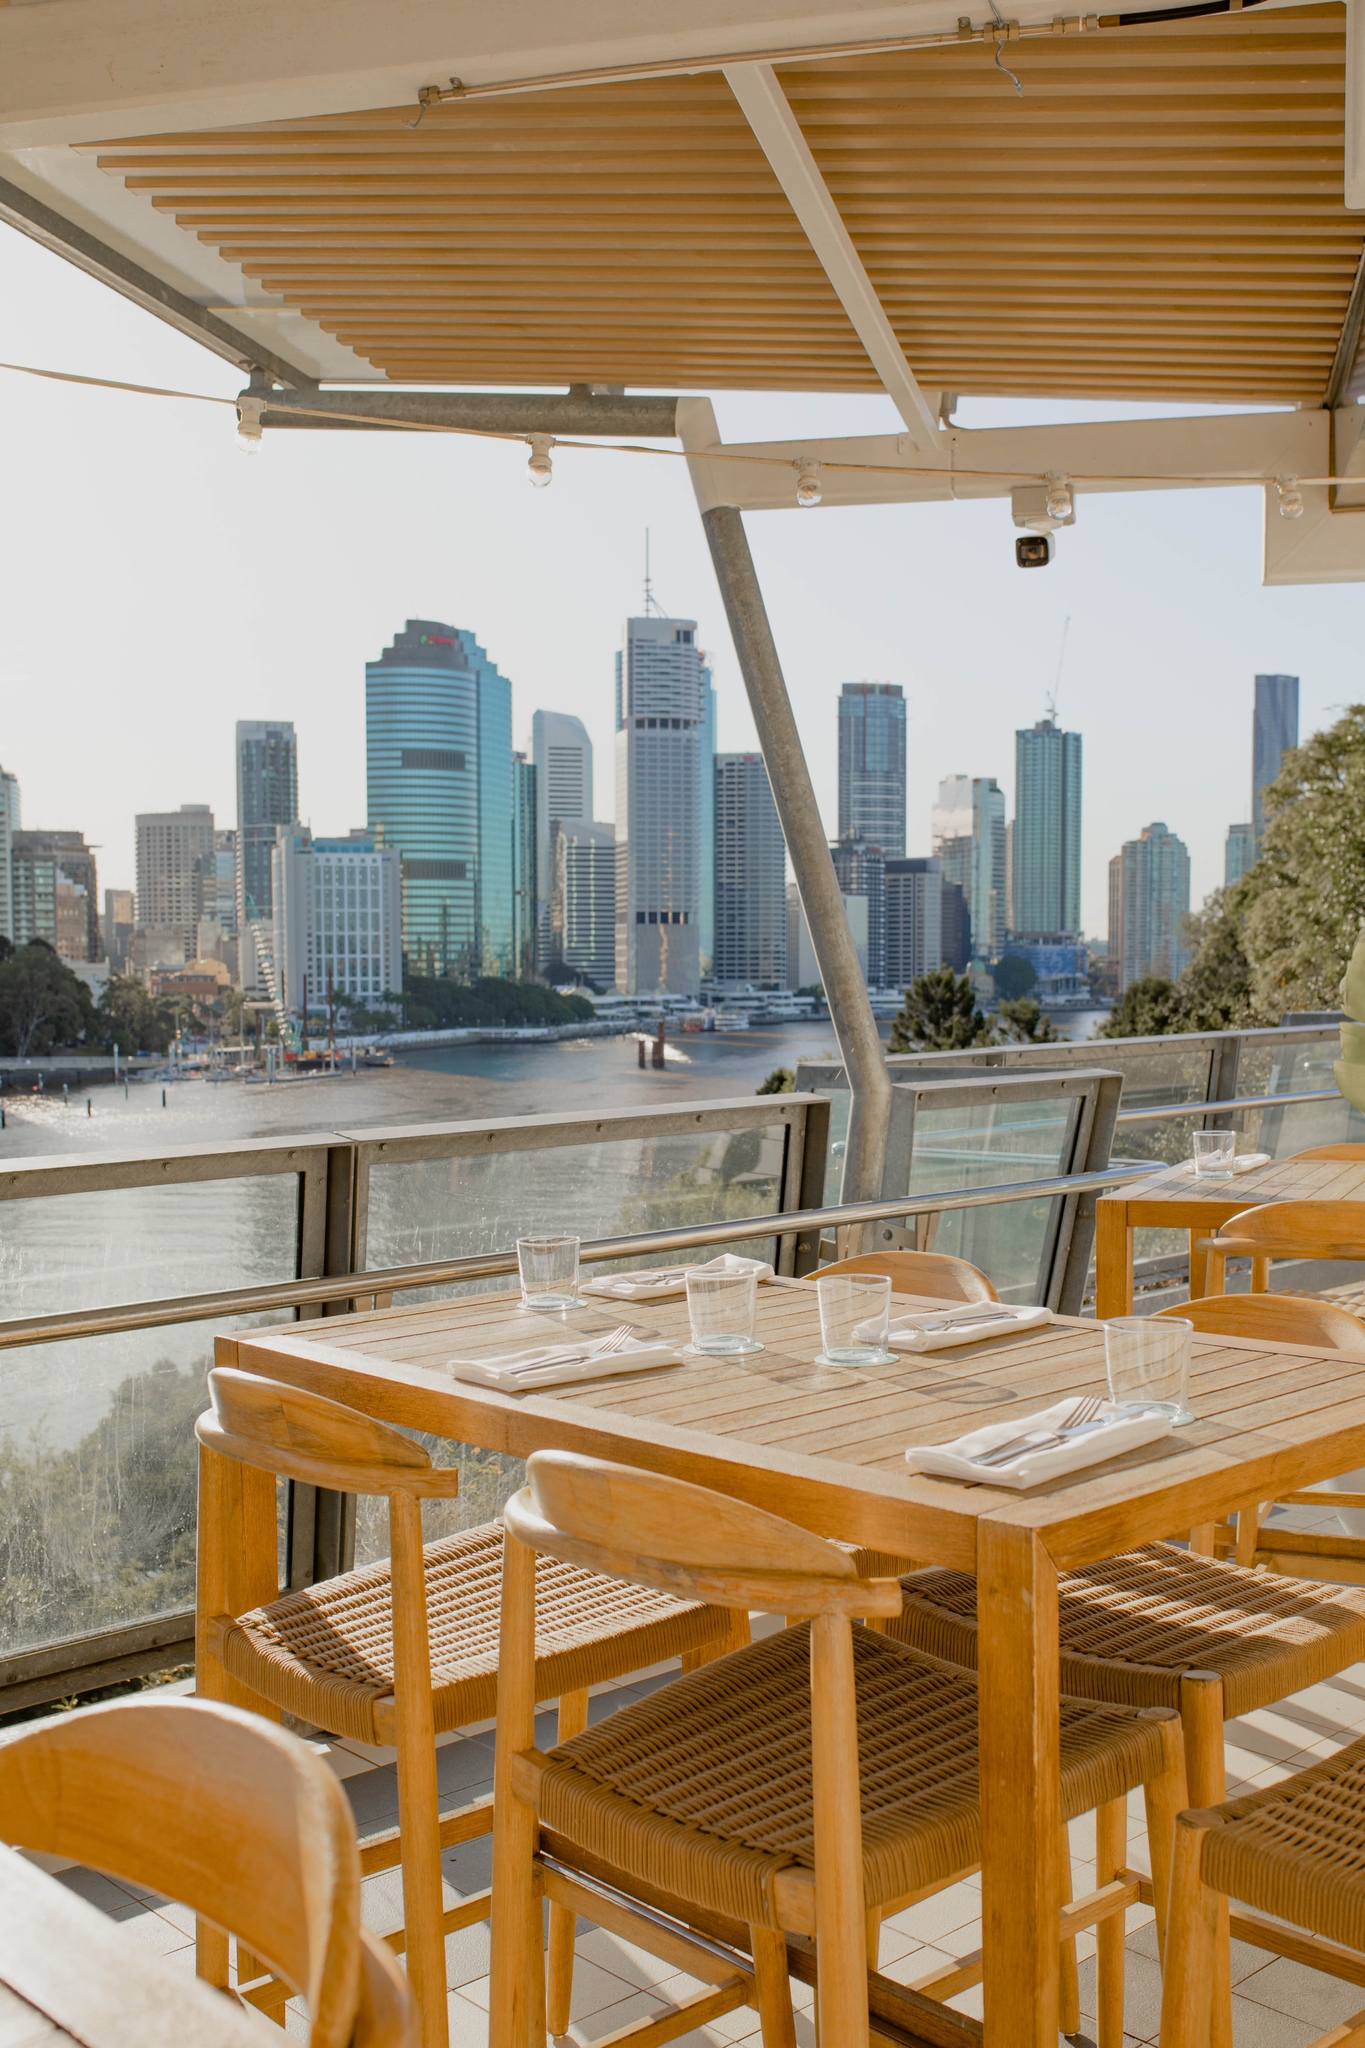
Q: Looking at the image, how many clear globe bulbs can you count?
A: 5